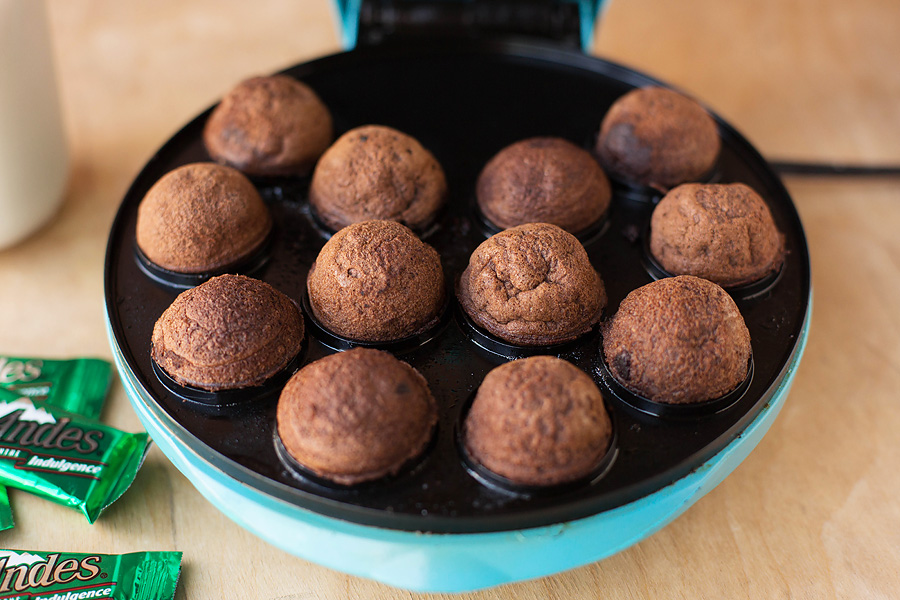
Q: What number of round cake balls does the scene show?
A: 12